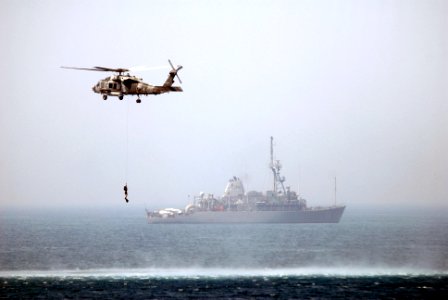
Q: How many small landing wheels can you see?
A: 3